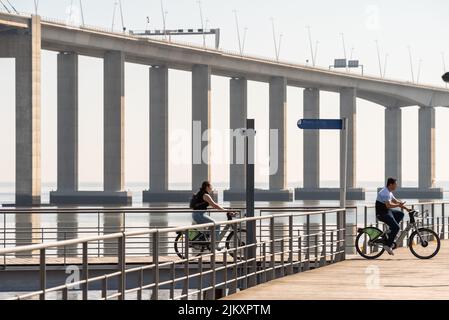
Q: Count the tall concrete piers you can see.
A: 11